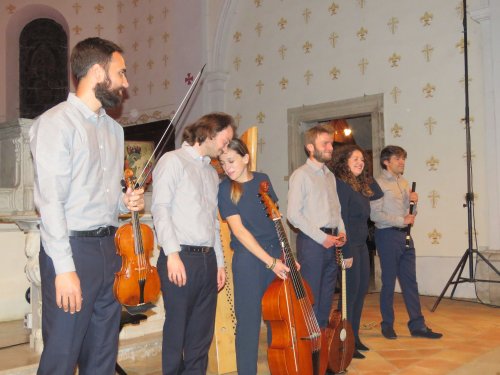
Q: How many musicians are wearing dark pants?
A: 6